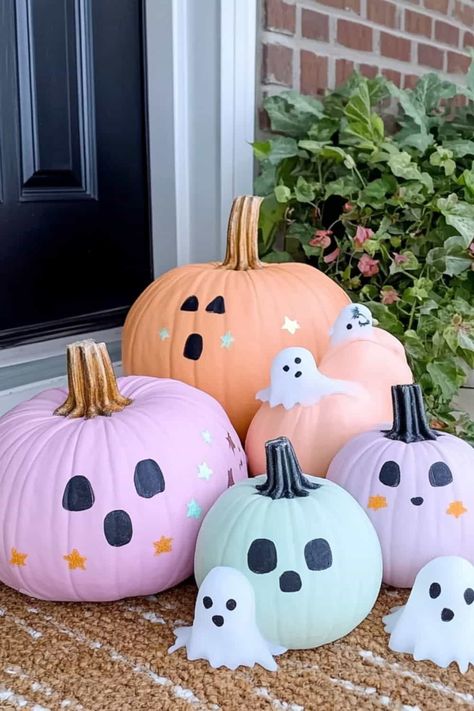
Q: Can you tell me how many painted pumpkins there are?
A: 5